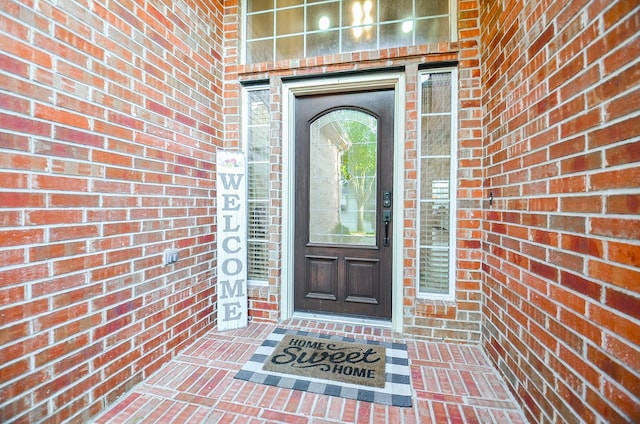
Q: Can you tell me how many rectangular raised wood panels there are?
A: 2